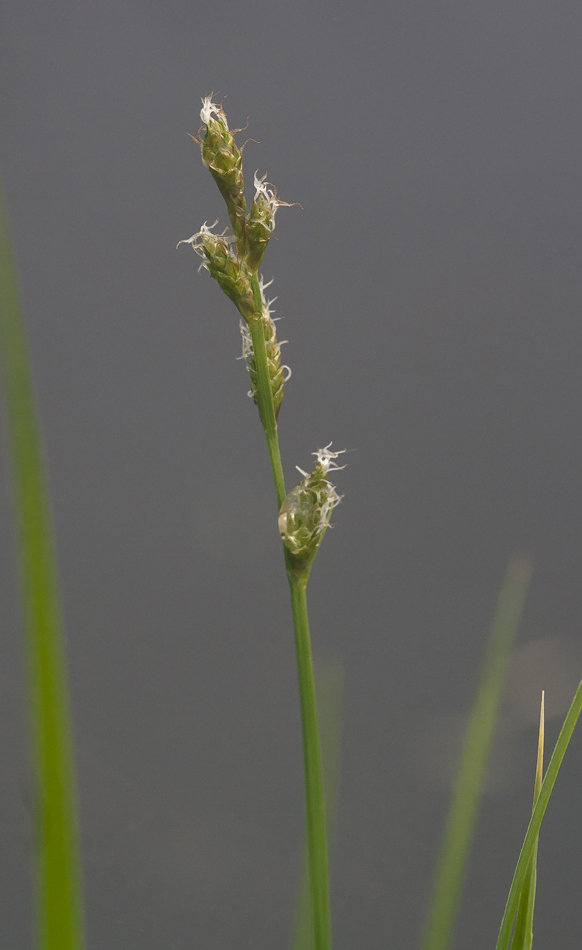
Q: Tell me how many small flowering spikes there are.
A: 5